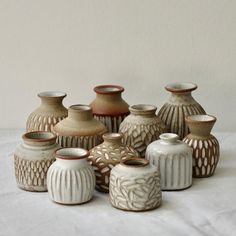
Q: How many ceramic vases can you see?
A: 11